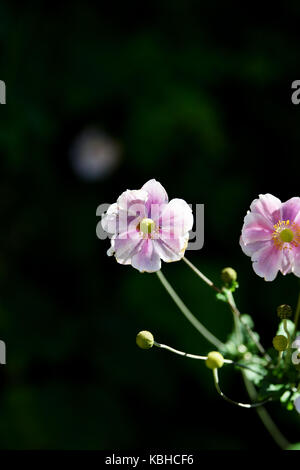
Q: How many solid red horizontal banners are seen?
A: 0